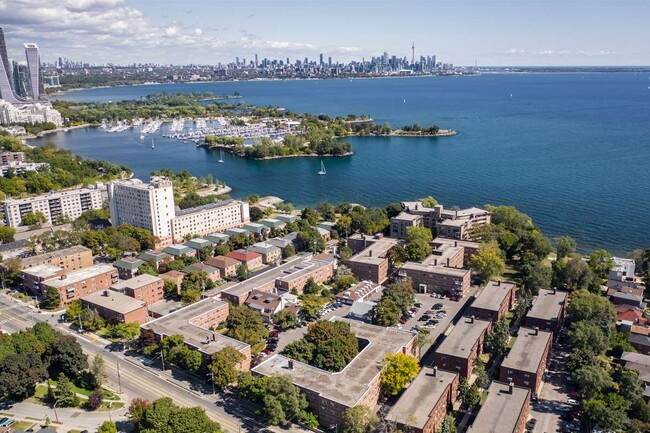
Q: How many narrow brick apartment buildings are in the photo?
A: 6